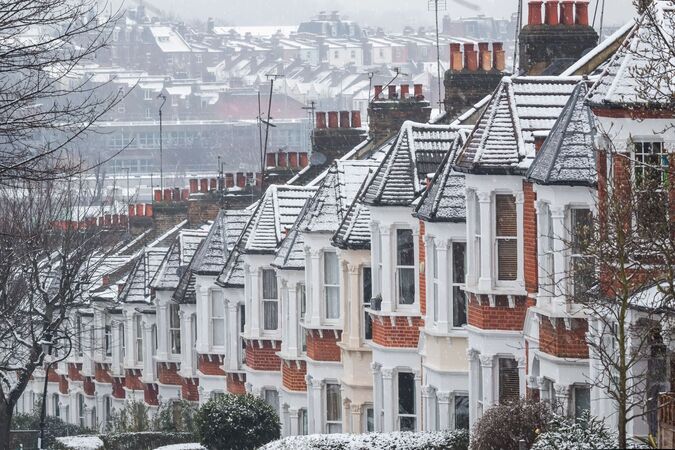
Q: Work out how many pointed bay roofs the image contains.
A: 14